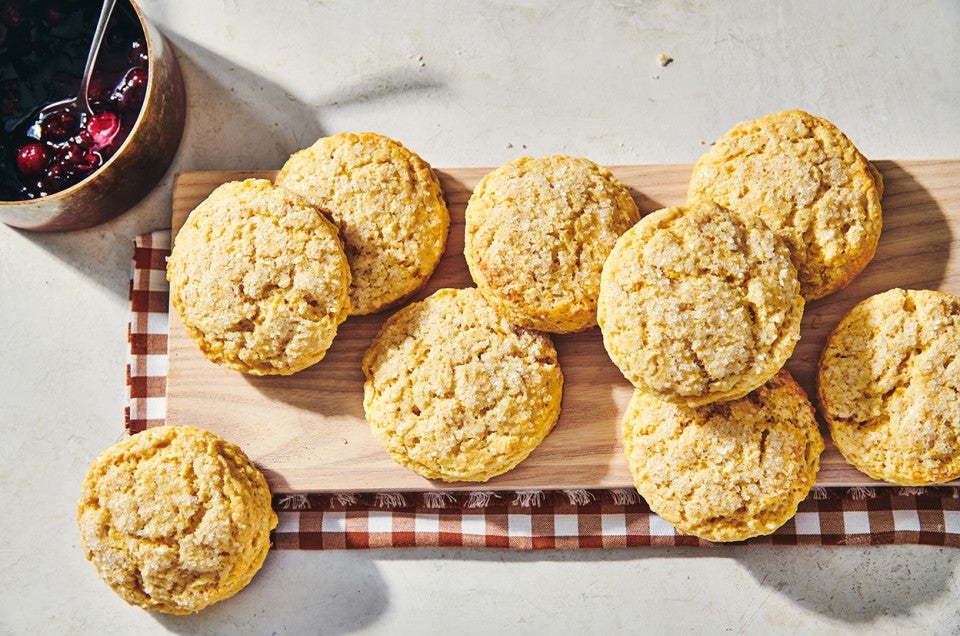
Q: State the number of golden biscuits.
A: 9